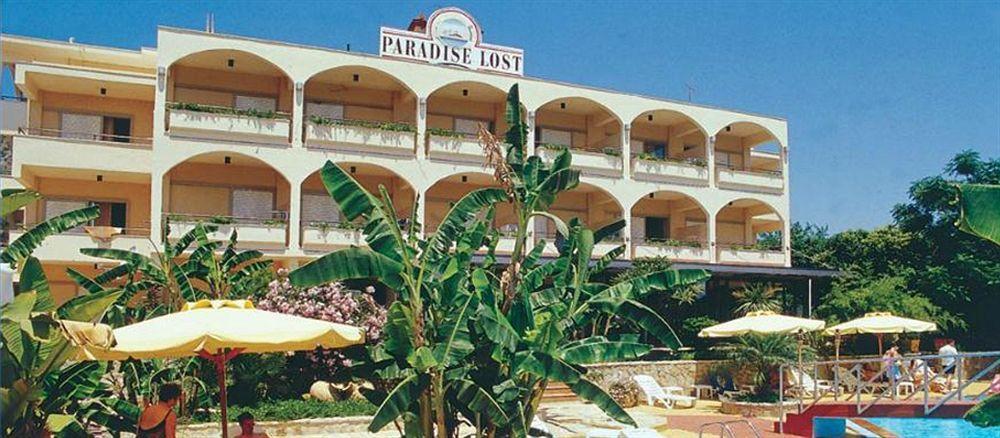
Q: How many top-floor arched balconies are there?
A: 6